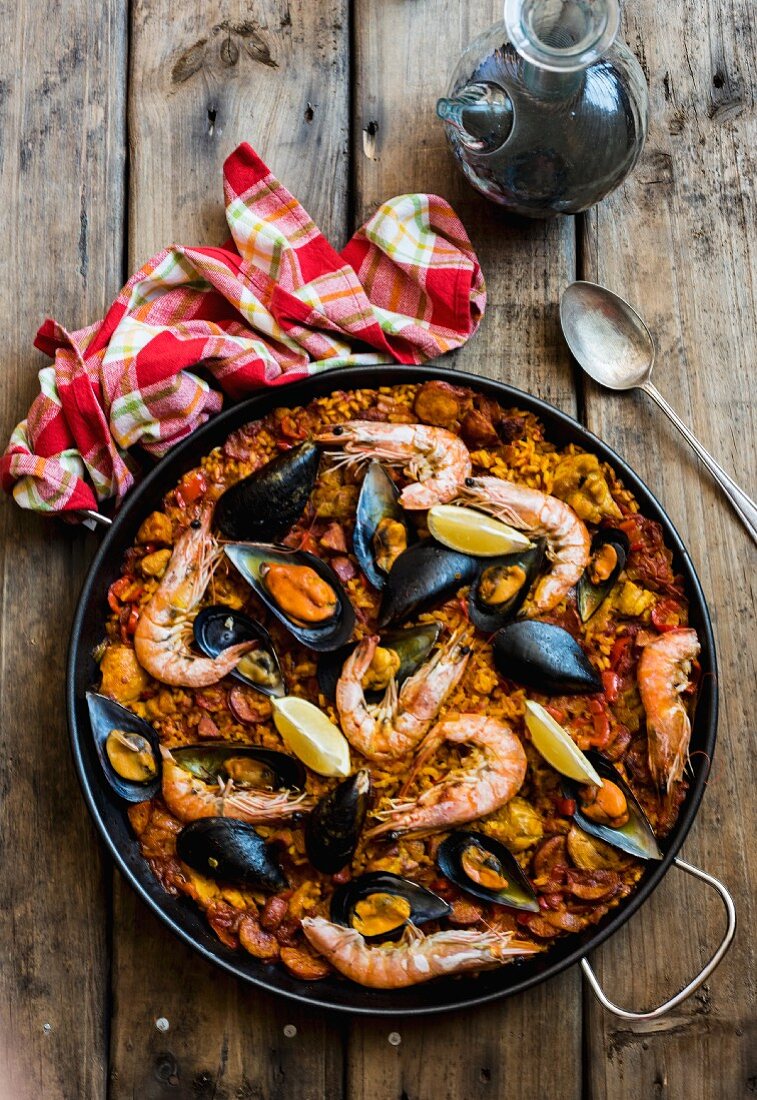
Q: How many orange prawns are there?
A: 8